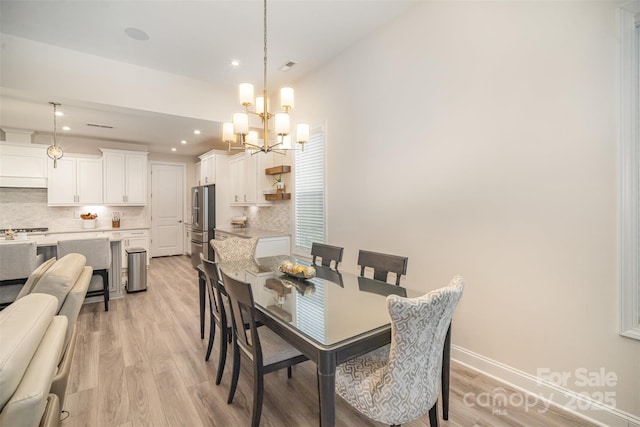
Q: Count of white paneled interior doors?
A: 1